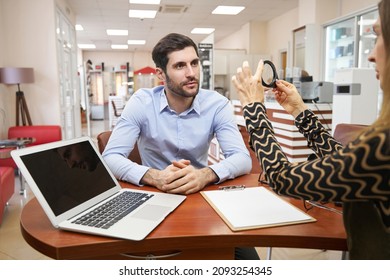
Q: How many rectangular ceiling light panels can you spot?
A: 9